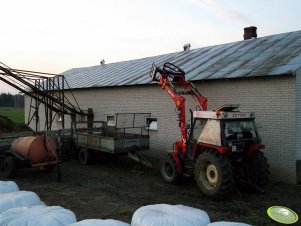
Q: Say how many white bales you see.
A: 6